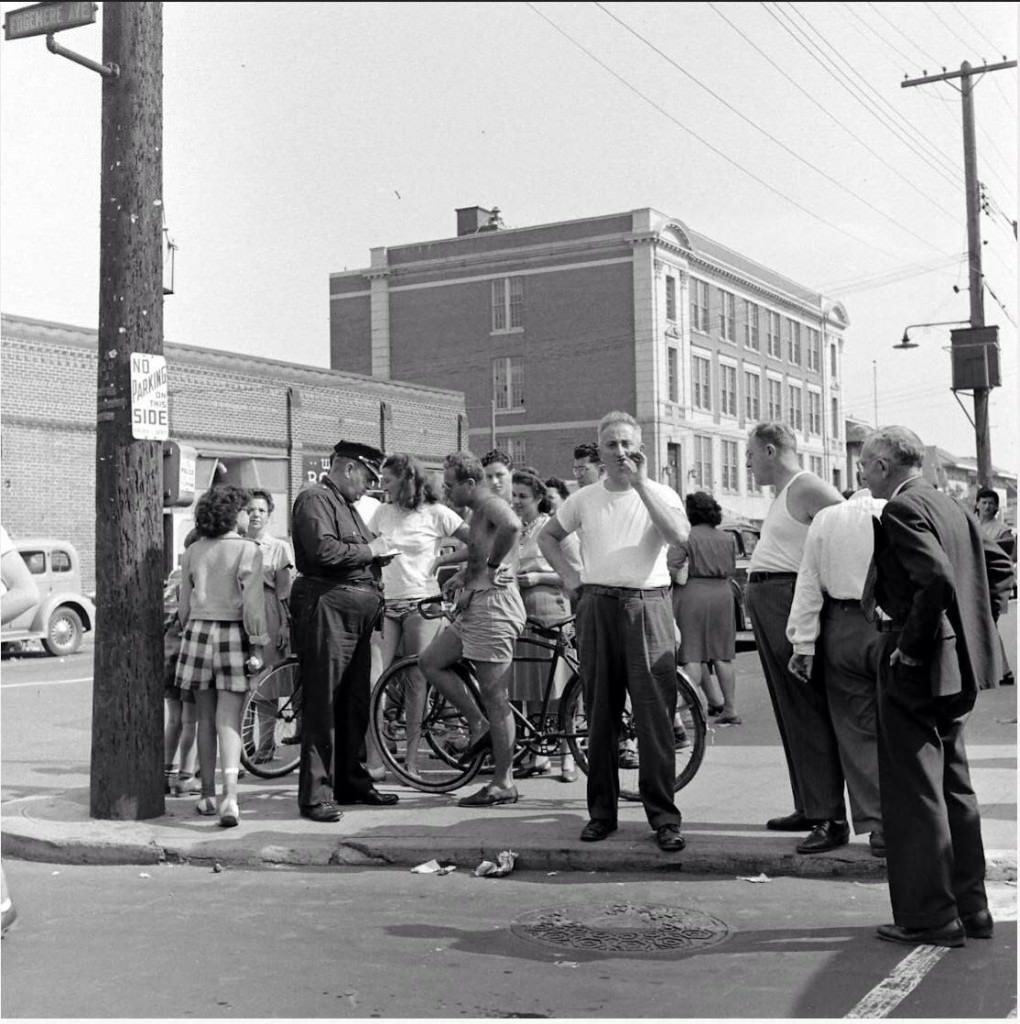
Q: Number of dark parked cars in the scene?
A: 1